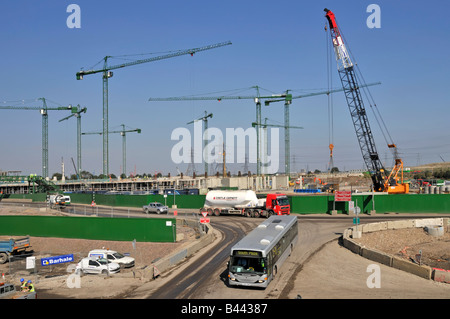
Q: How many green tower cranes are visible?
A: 8